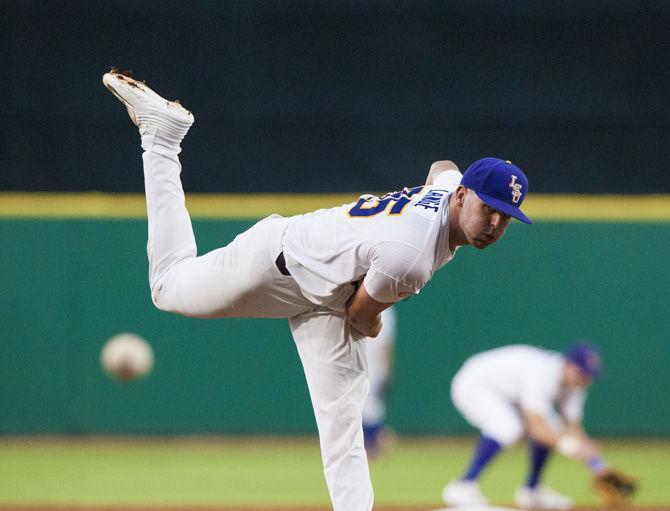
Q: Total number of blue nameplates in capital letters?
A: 1